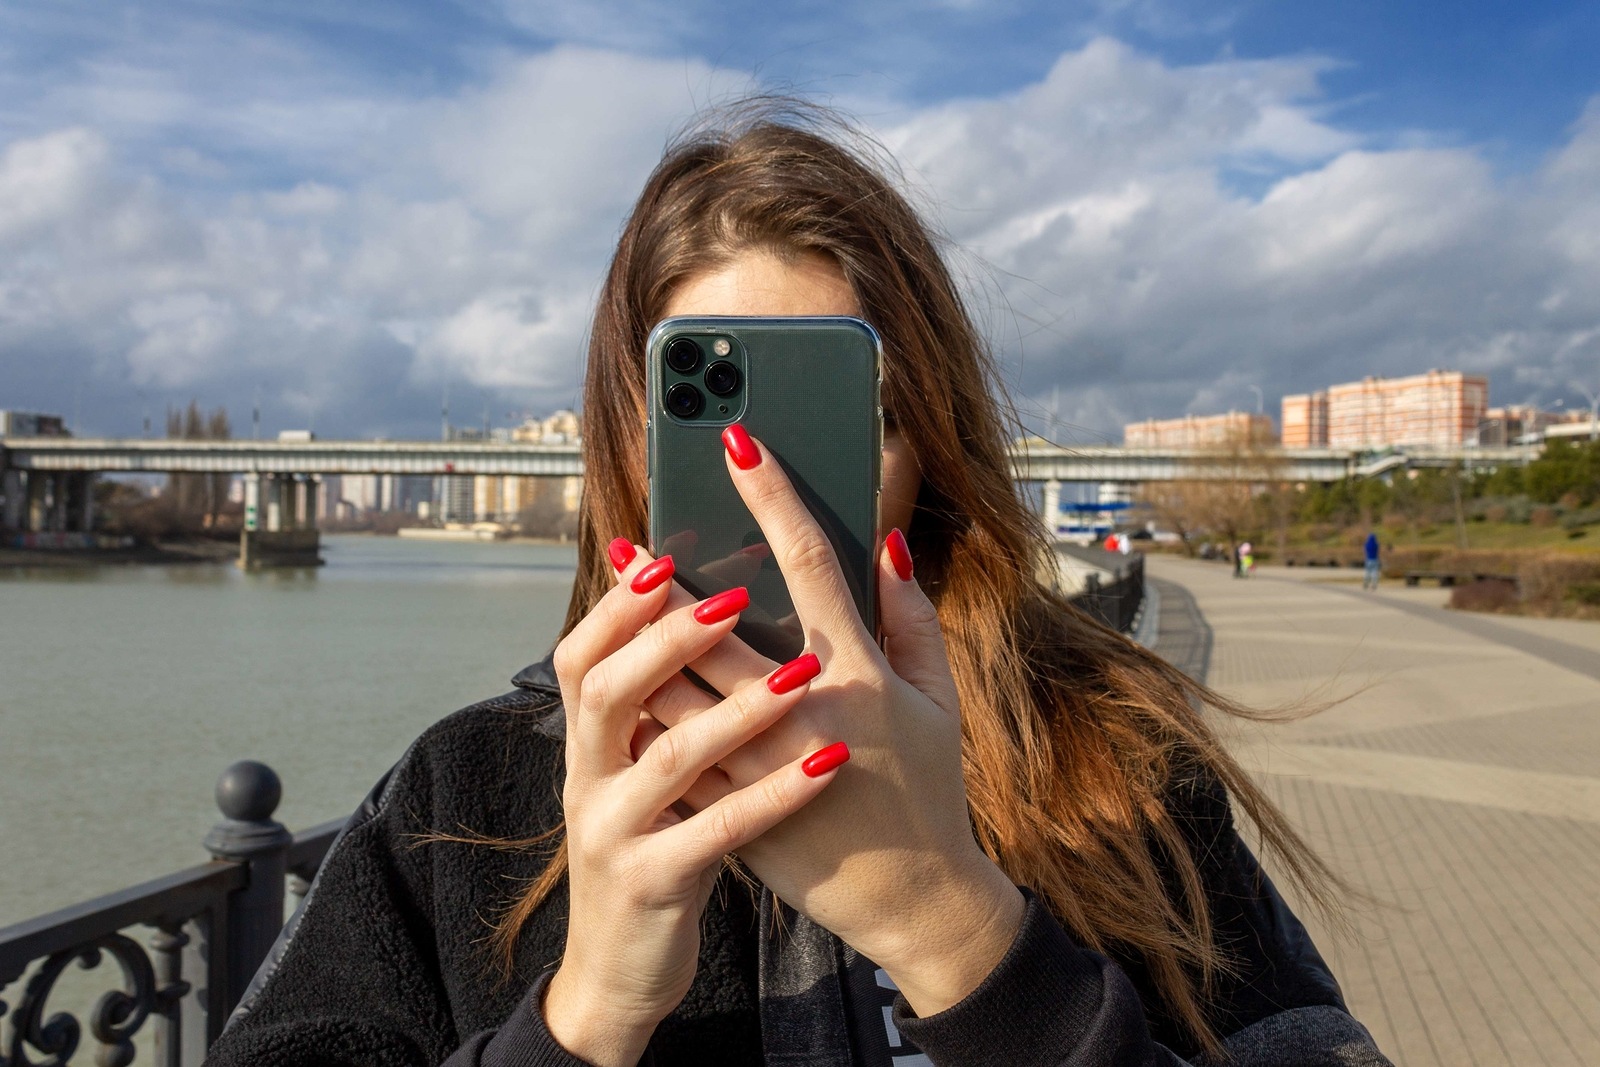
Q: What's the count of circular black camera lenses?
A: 3